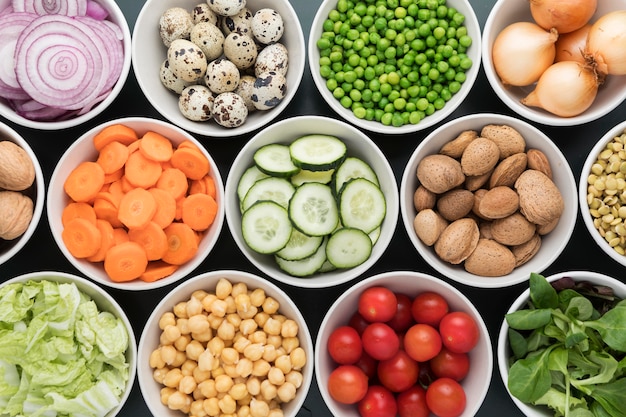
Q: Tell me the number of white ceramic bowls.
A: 13